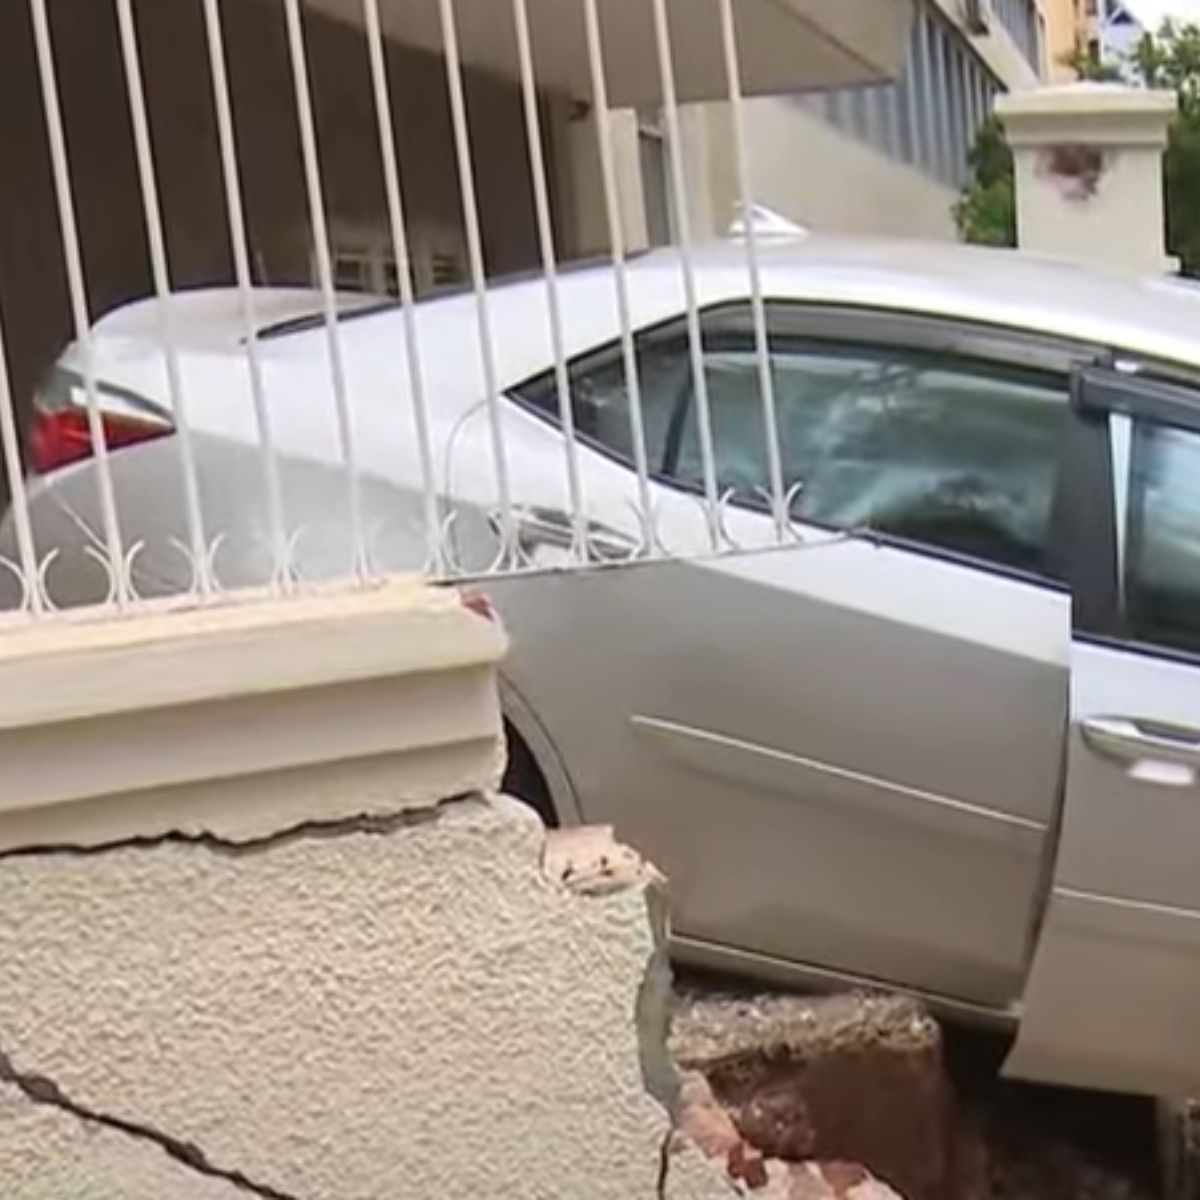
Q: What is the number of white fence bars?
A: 11